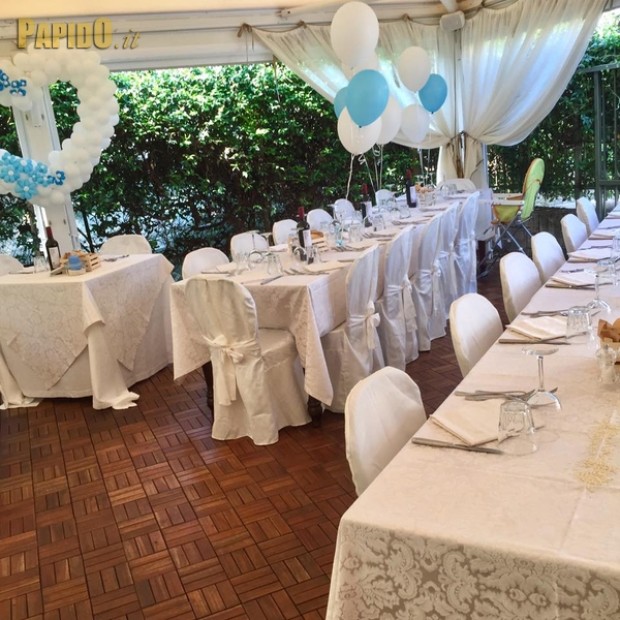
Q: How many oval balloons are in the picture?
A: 9